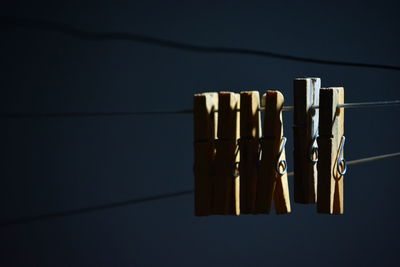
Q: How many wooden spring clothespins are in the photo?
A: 6